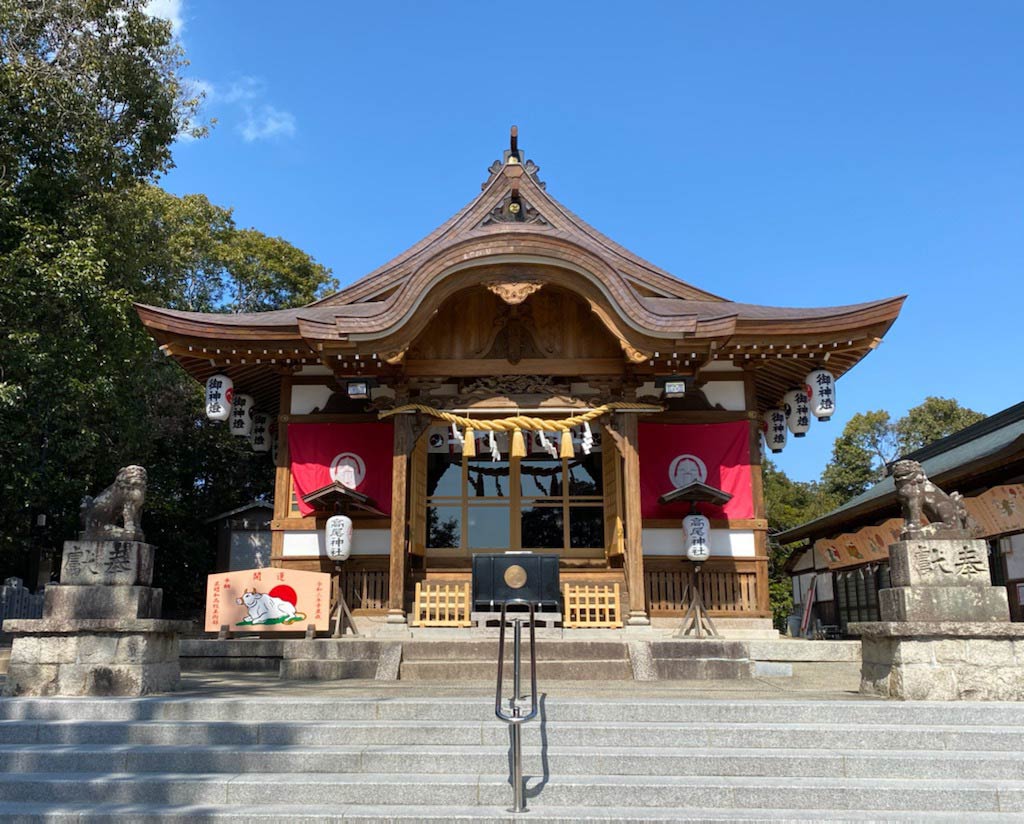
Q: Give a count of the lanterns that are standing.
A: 2